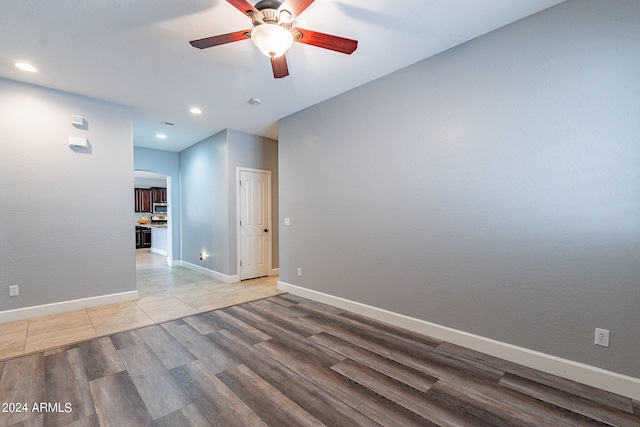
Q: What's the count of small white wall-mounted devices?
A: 2